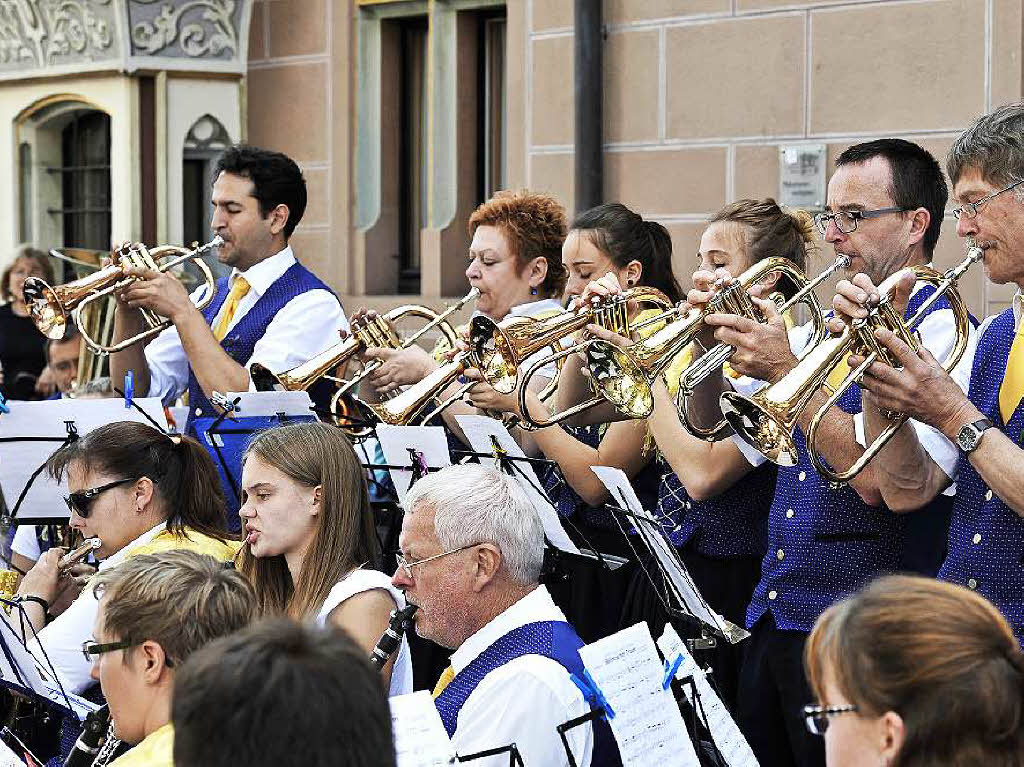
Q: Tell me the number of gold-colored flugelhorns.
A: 6